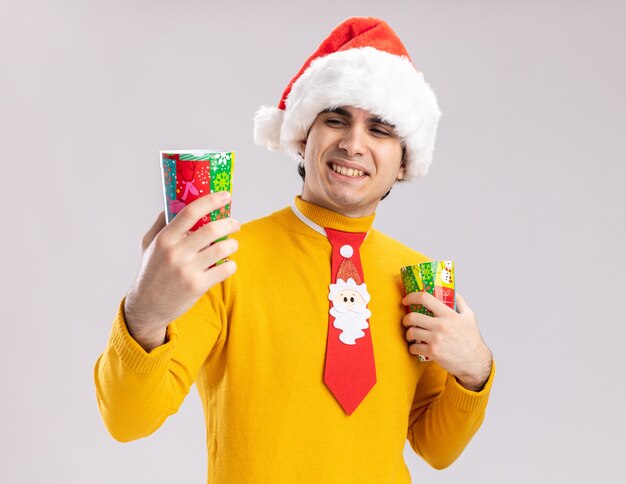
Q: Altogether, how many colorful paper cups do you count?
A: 2